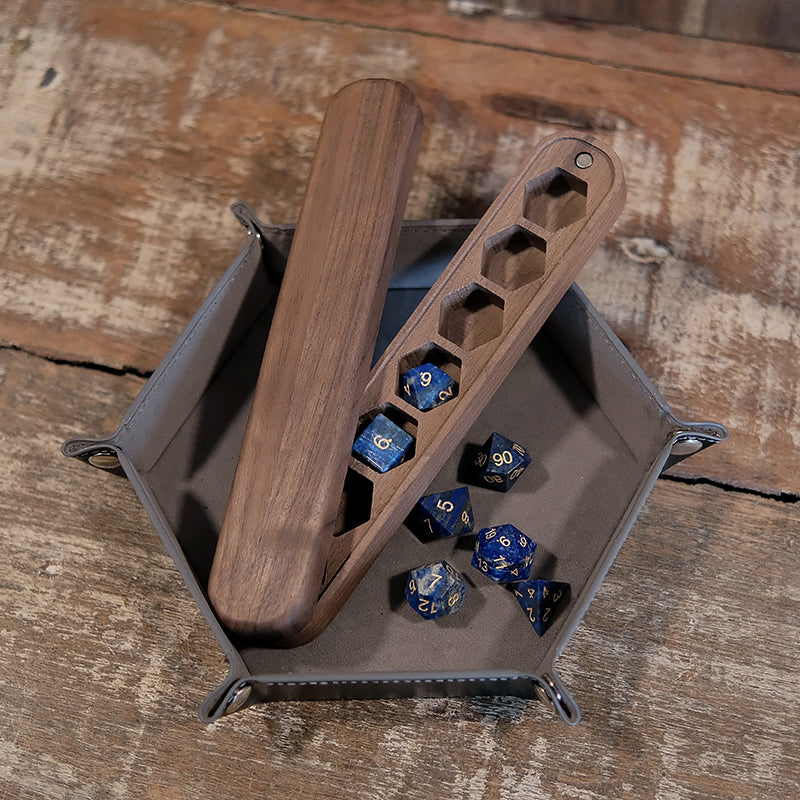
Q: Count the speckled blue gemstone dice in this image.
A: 7